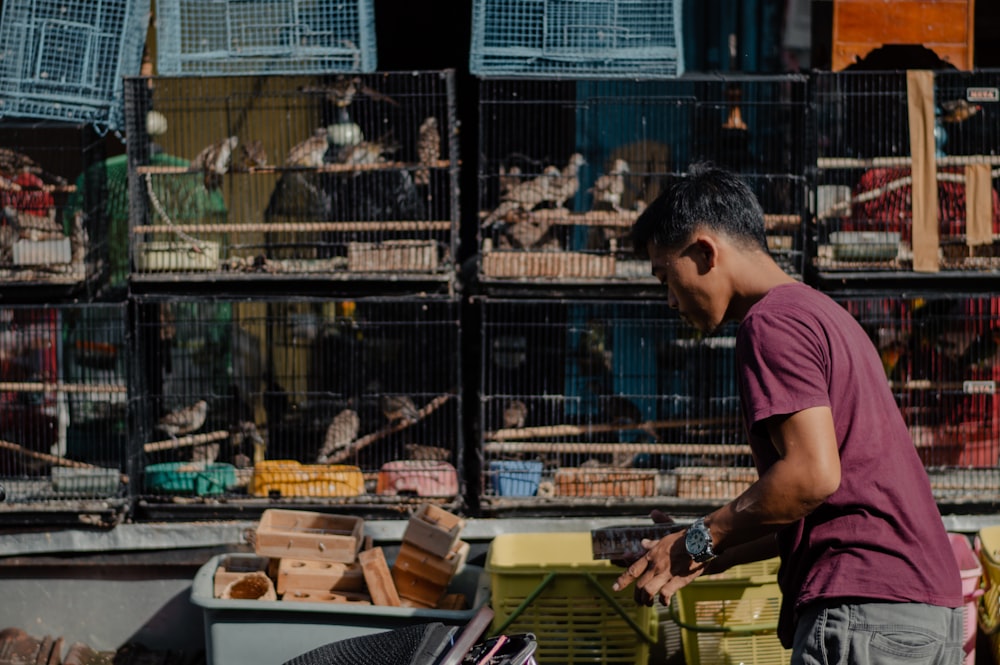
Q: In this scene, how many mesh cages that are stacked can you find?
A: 11